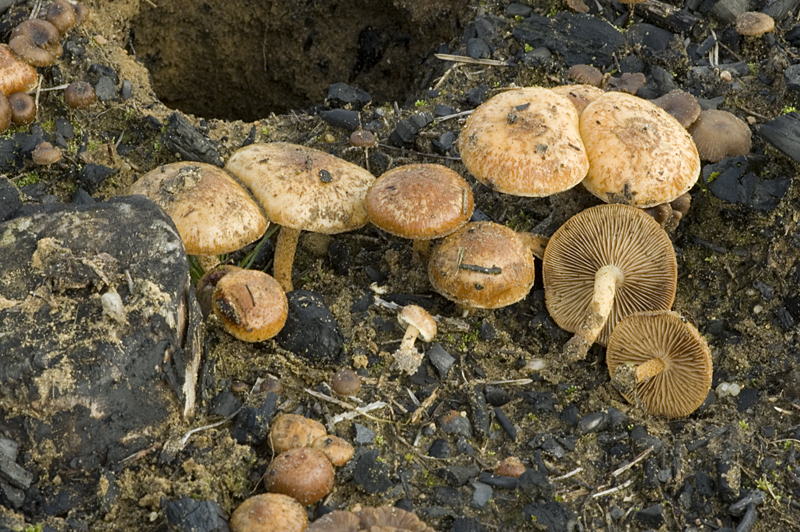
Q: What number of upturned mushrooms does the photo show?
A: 2